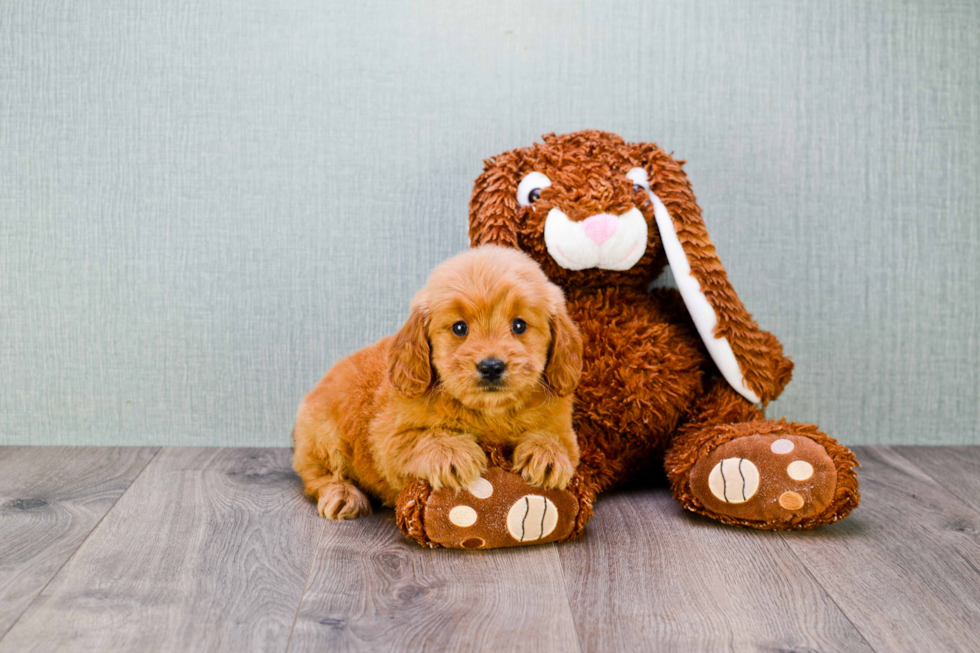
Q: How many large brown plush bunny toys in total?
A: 1